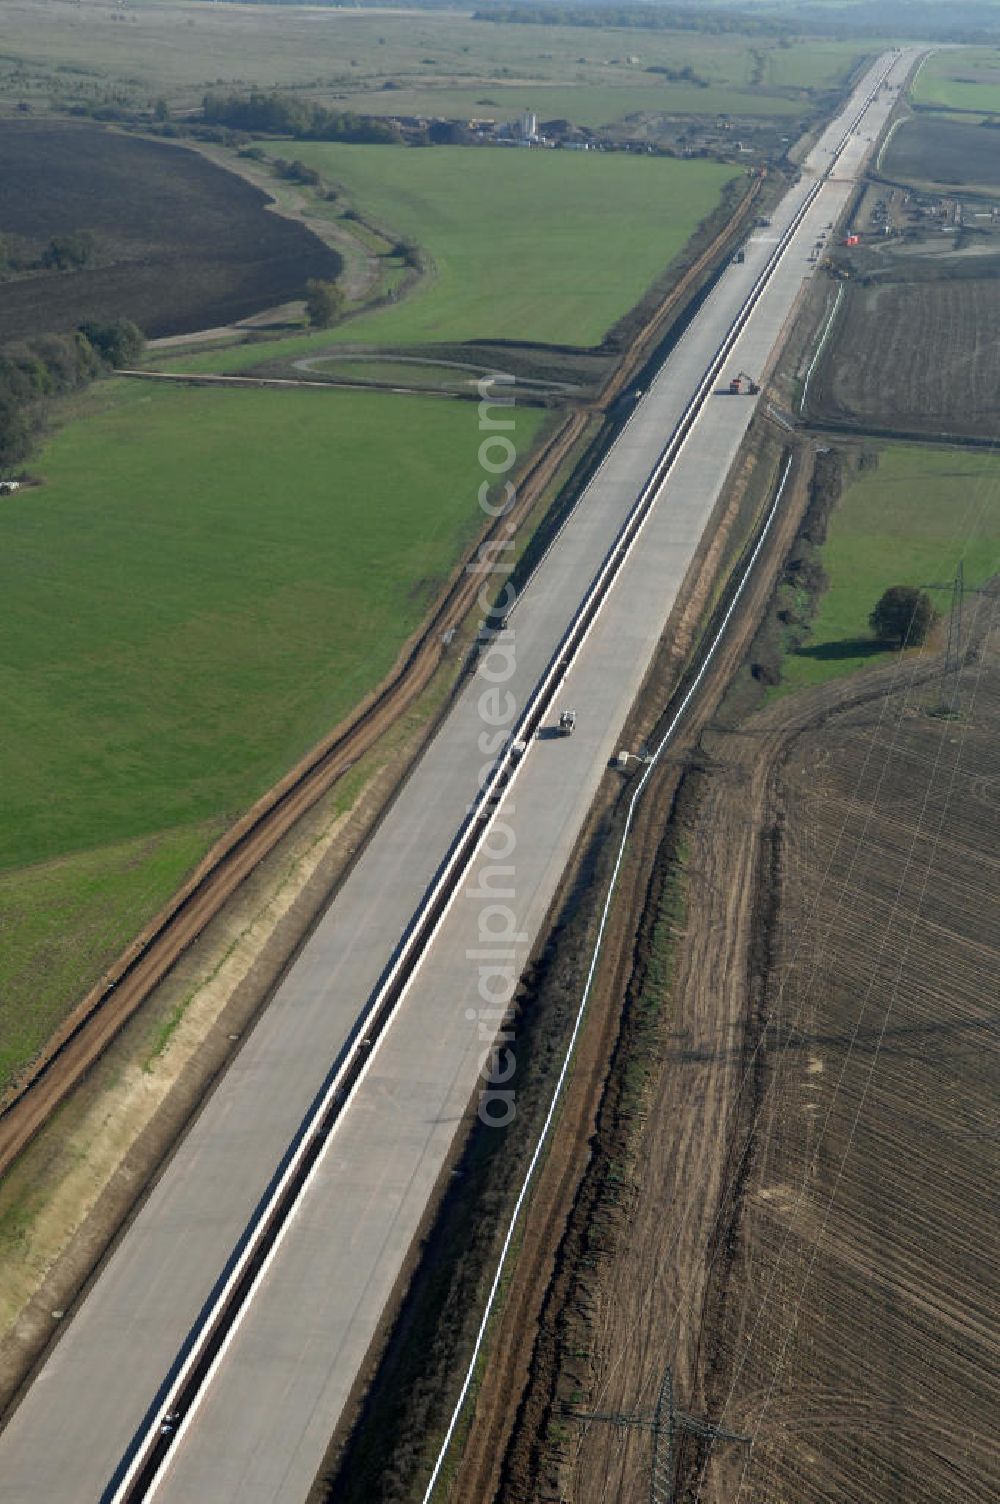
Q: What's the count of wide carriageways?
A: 2